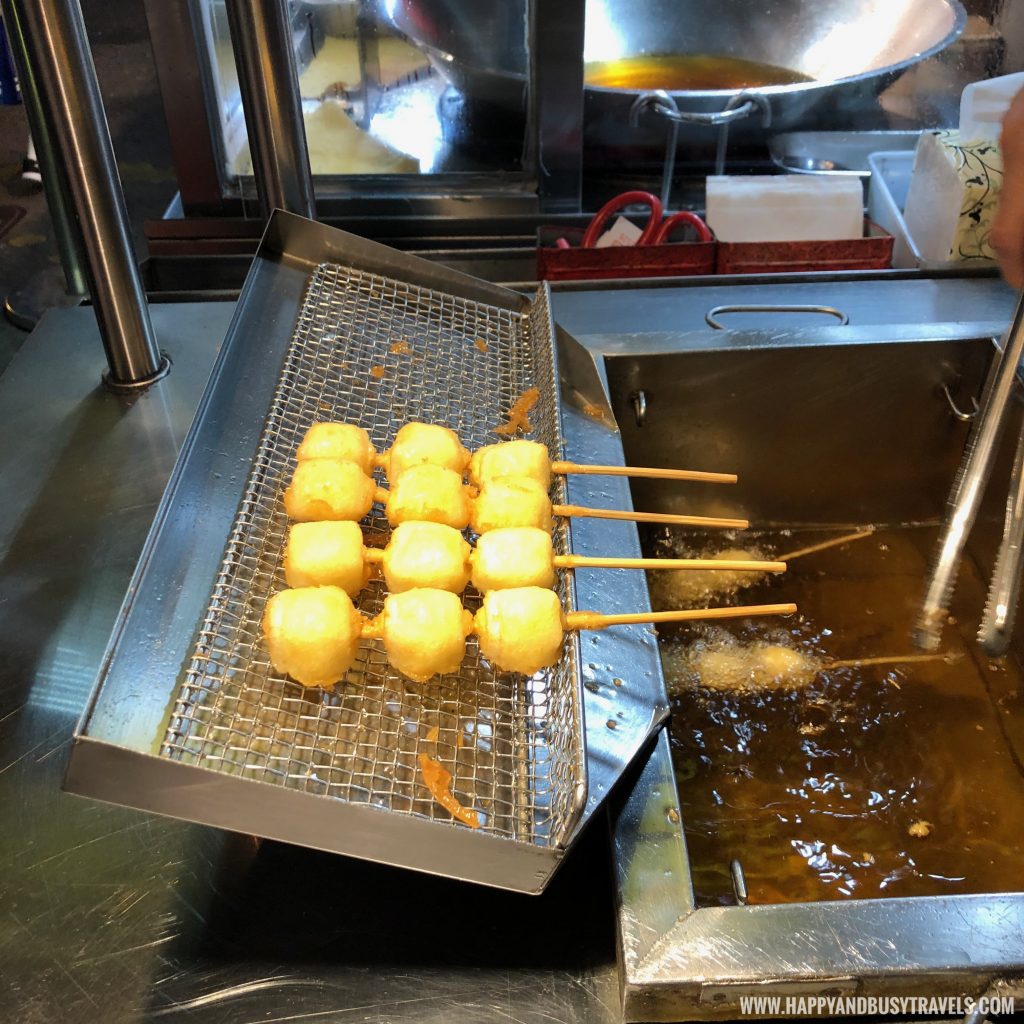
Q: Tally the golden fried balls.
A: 12